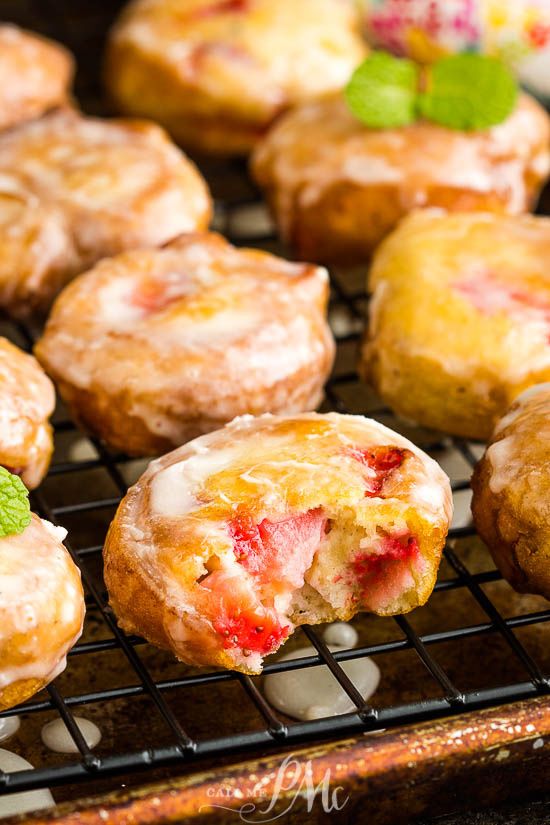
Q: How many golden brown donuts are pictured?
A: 10